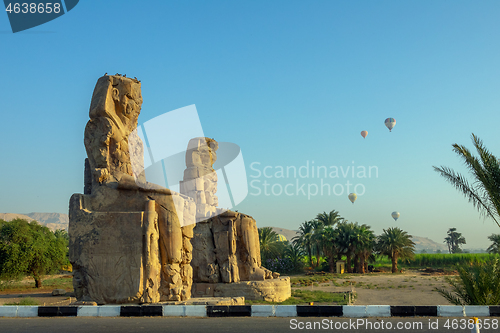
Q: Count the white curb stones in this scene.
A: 12